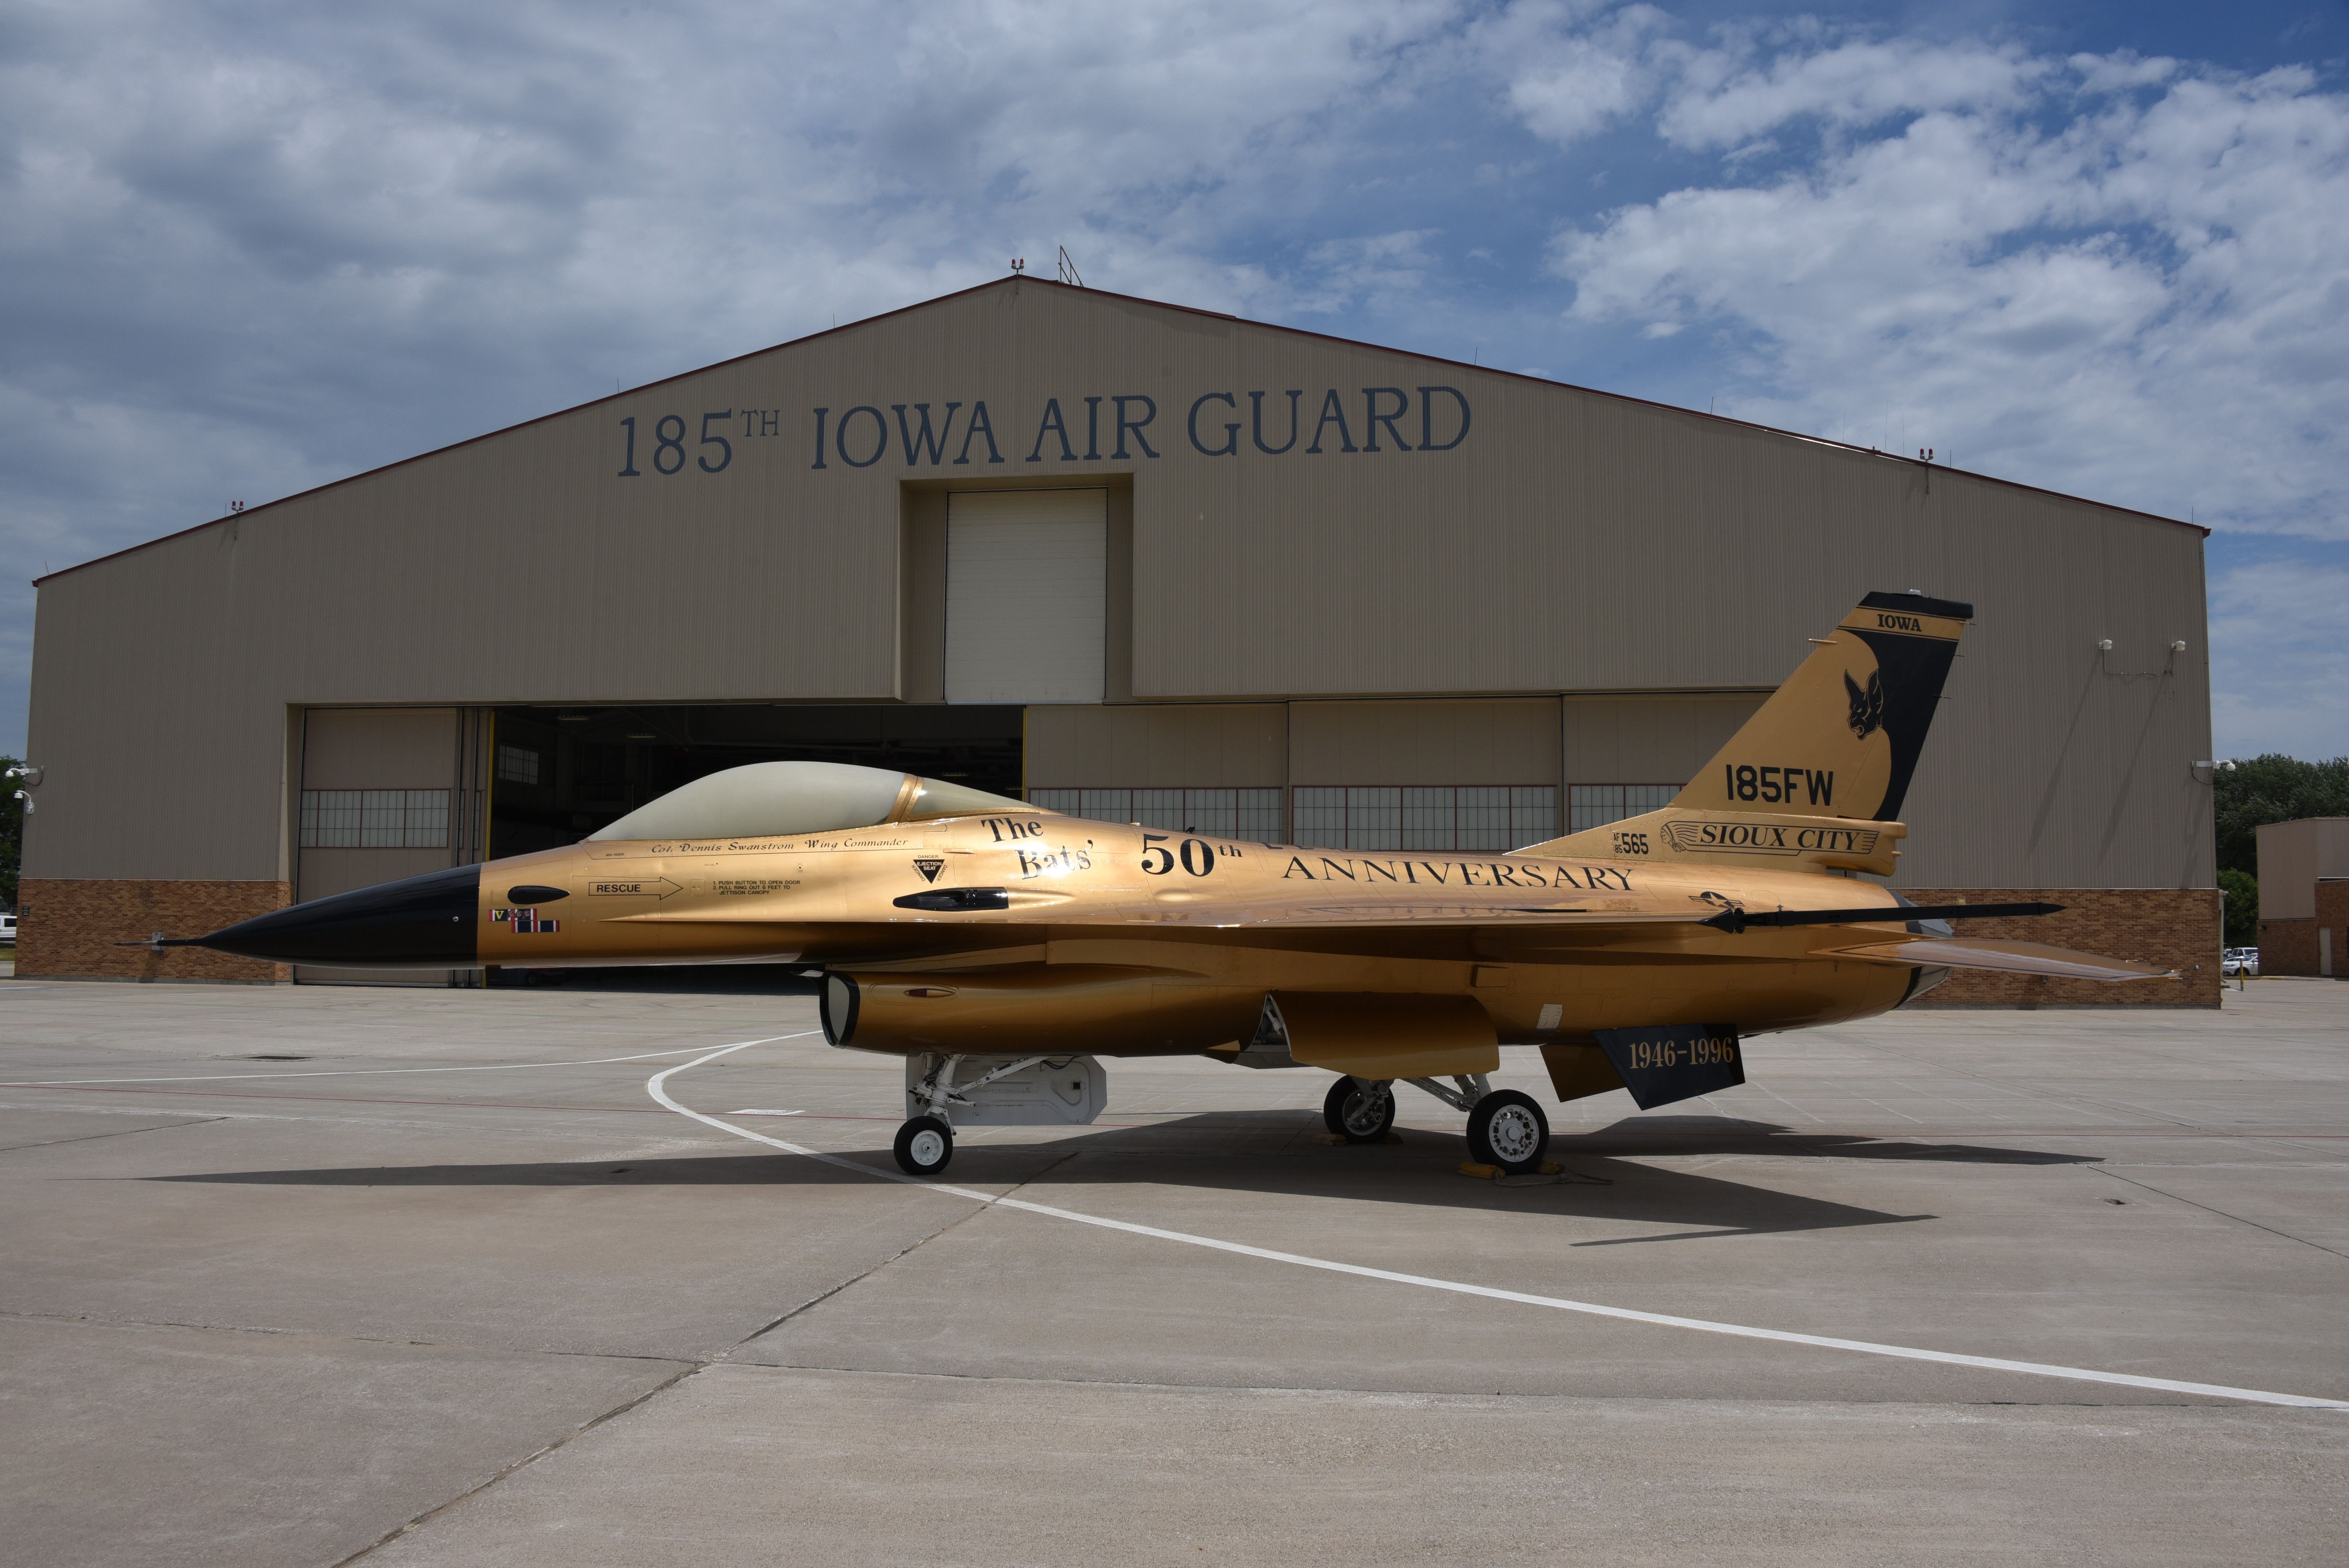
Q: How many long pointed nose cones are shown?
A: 1